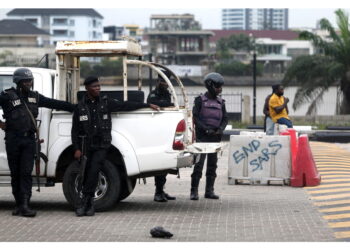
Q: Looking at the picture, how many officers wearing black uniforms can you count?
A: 4